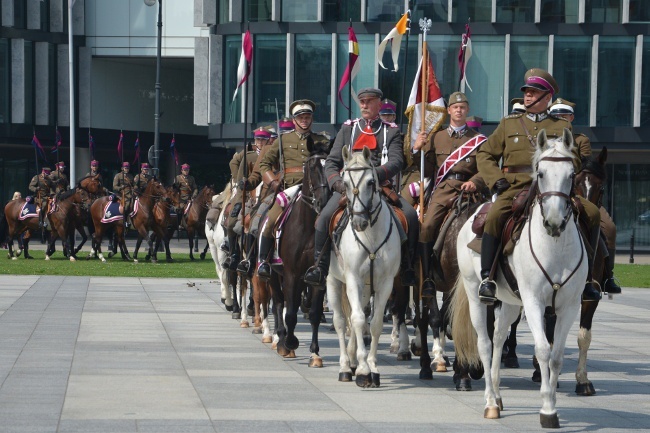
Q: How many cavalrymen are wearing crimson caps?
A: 11